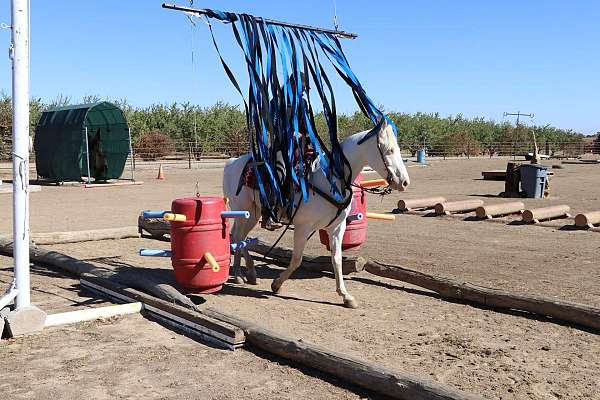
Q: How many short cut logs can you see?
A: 5